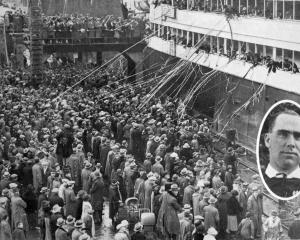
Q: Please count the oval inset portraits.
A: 1